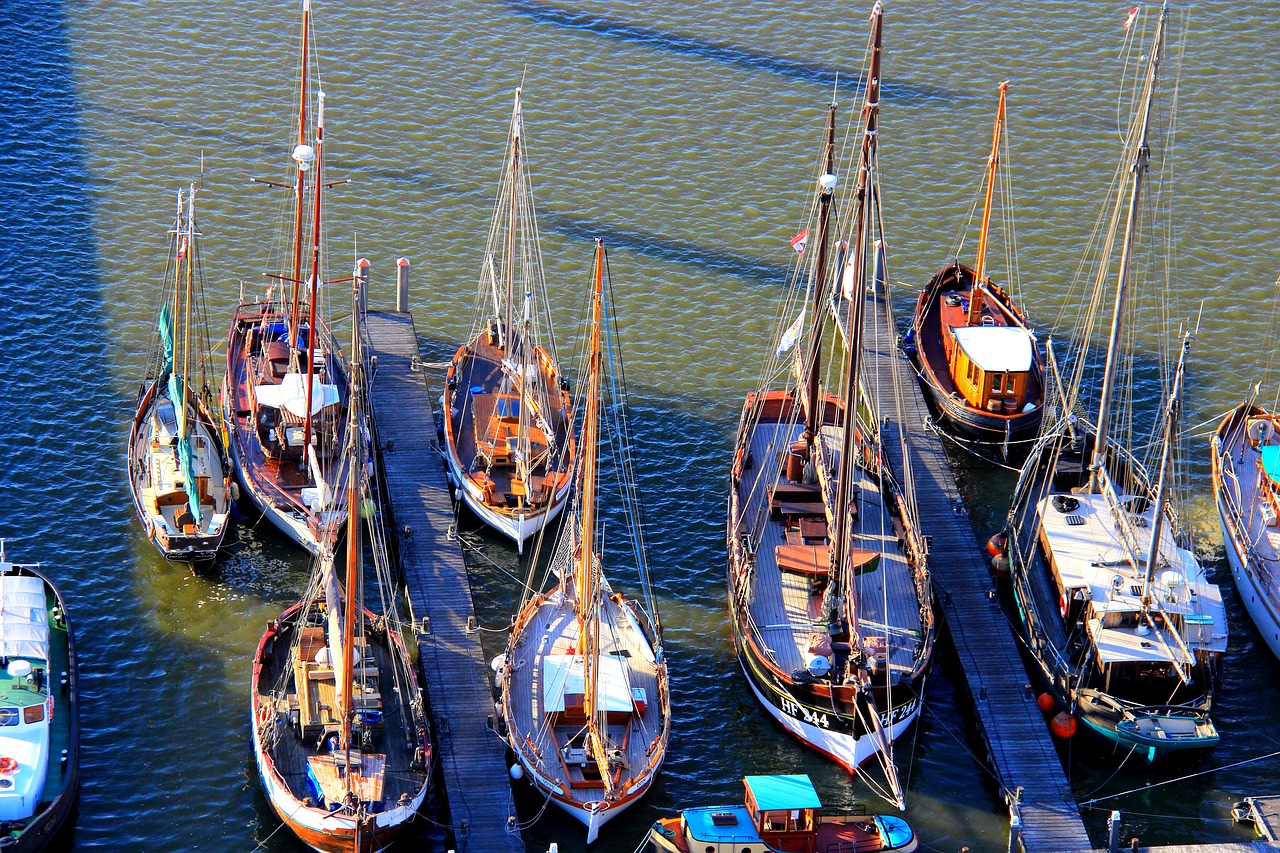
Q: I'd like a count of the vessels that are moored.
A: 11